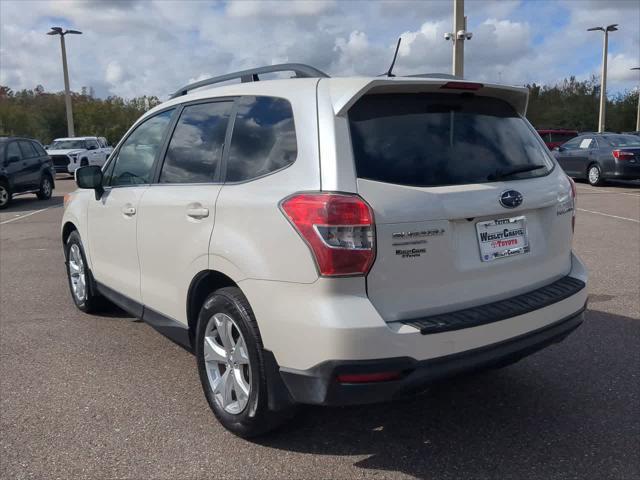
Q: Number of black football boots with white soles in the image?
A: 0